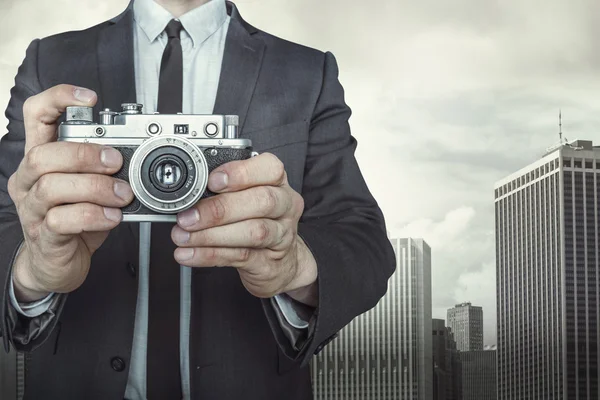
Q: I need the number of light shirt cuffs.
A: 2